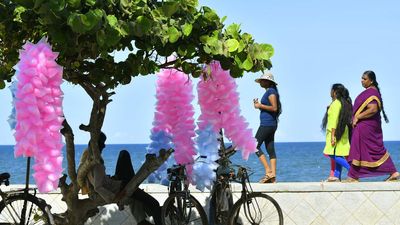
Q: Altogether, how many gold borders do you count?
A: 2